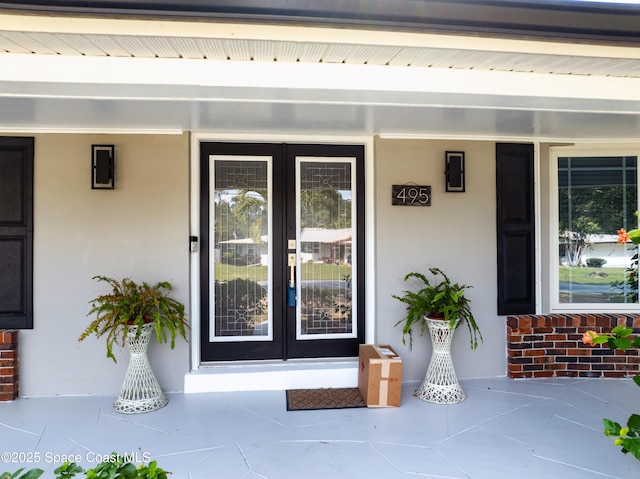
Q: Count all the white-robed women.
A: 0